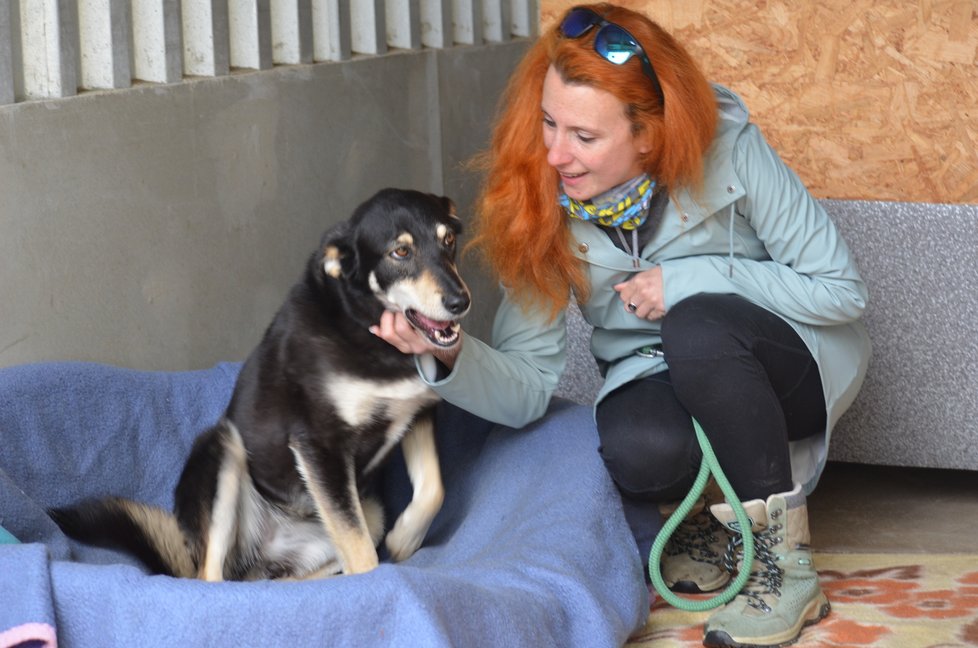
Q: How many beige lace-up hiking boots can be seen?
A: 2